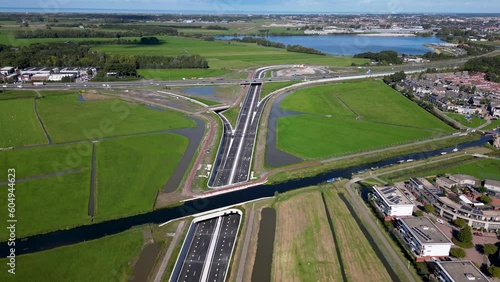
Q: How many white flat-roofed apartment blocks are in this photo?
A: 3